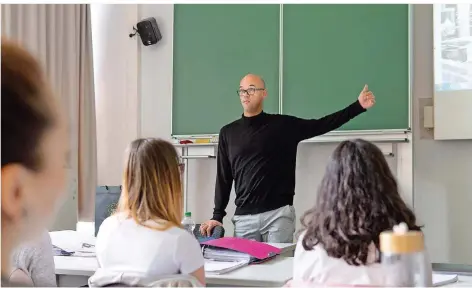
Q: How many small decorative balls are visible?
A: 0